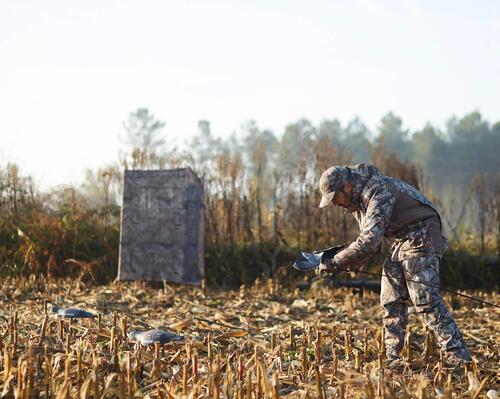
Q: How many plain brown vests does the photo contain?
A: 0